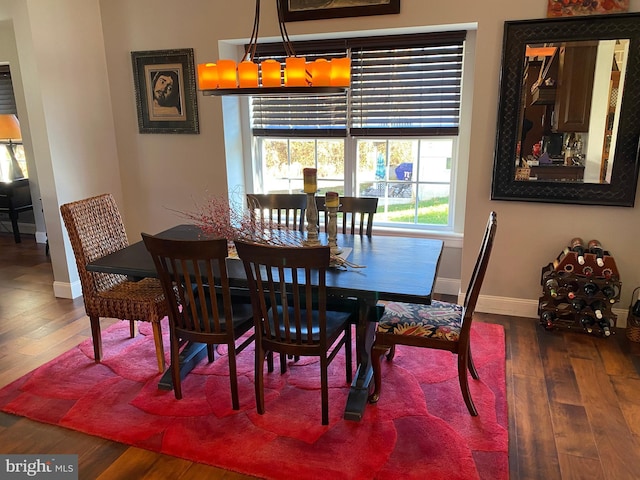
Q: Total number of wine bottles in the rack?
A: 13